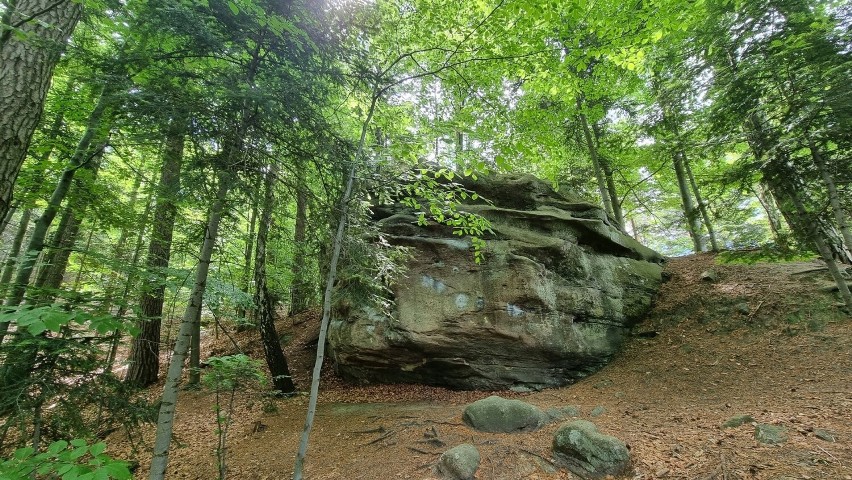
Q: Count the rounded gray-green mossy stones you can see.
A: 3